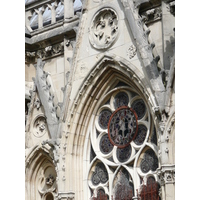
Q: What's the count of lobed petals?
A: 6